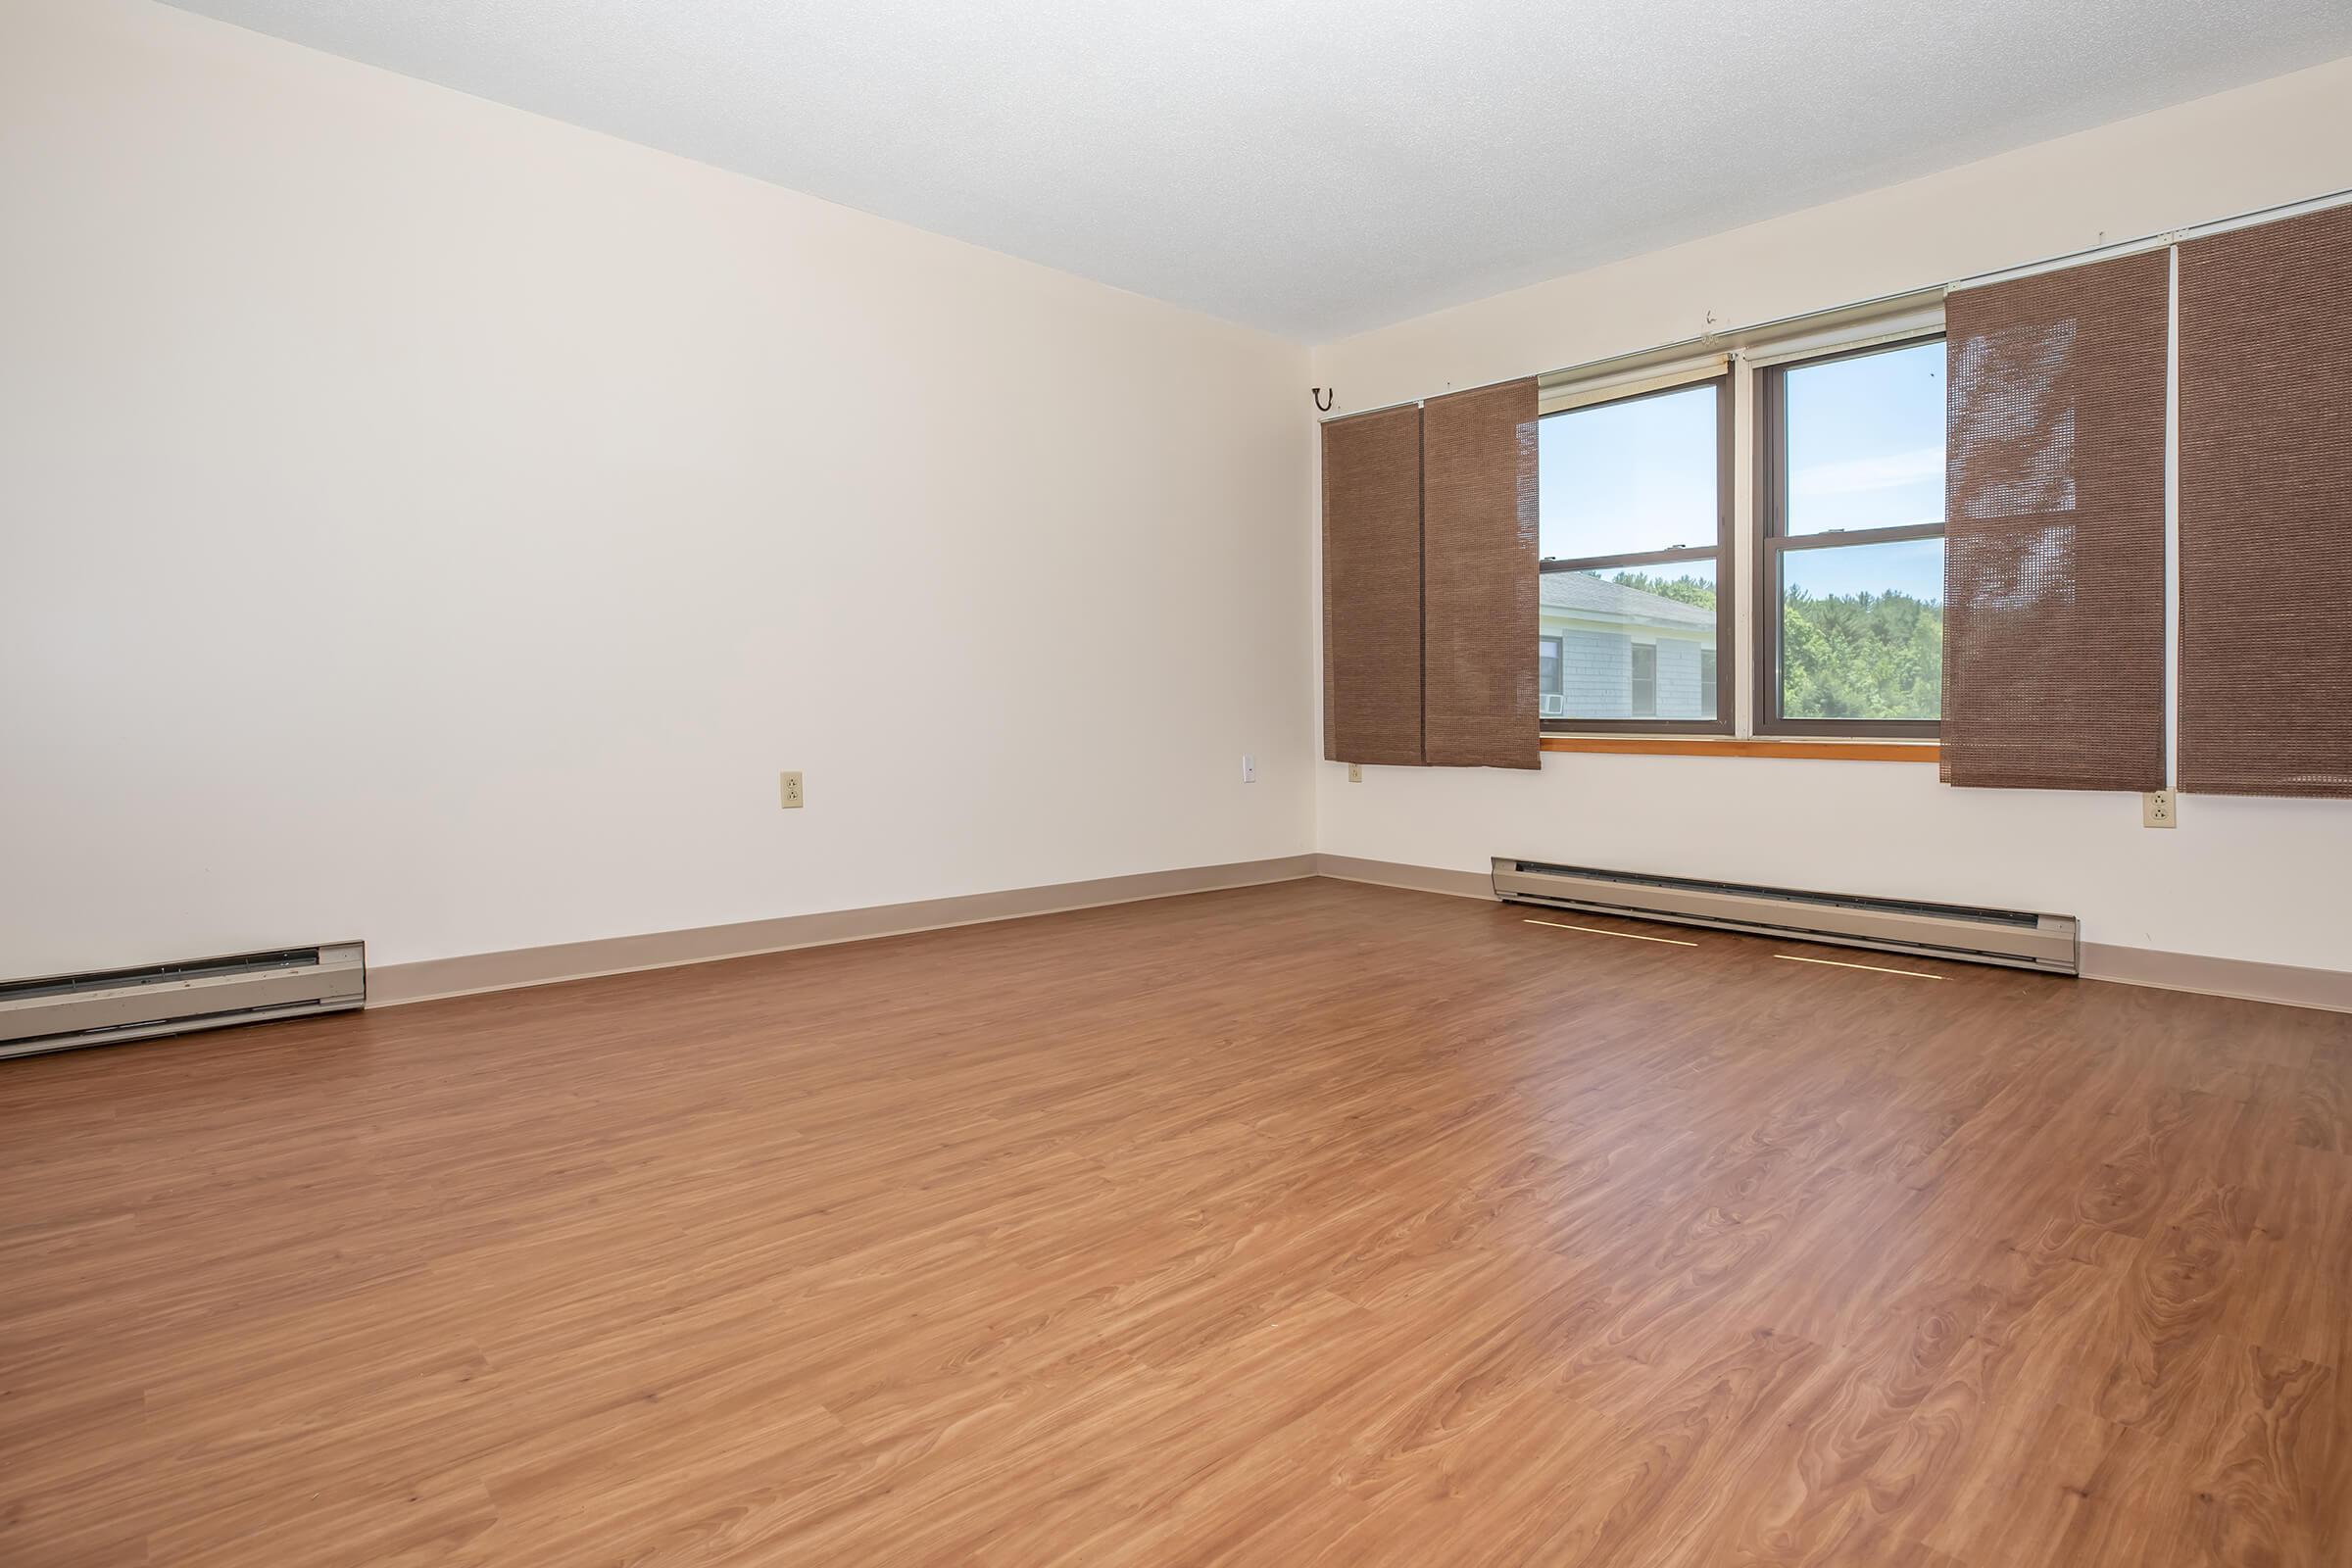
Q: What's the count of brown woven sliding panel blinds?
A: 4